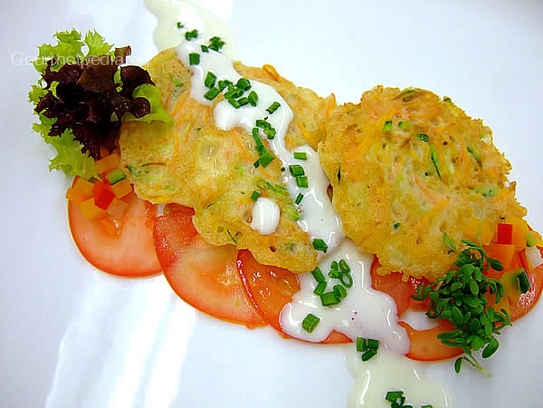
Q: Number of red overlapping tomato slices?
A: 5